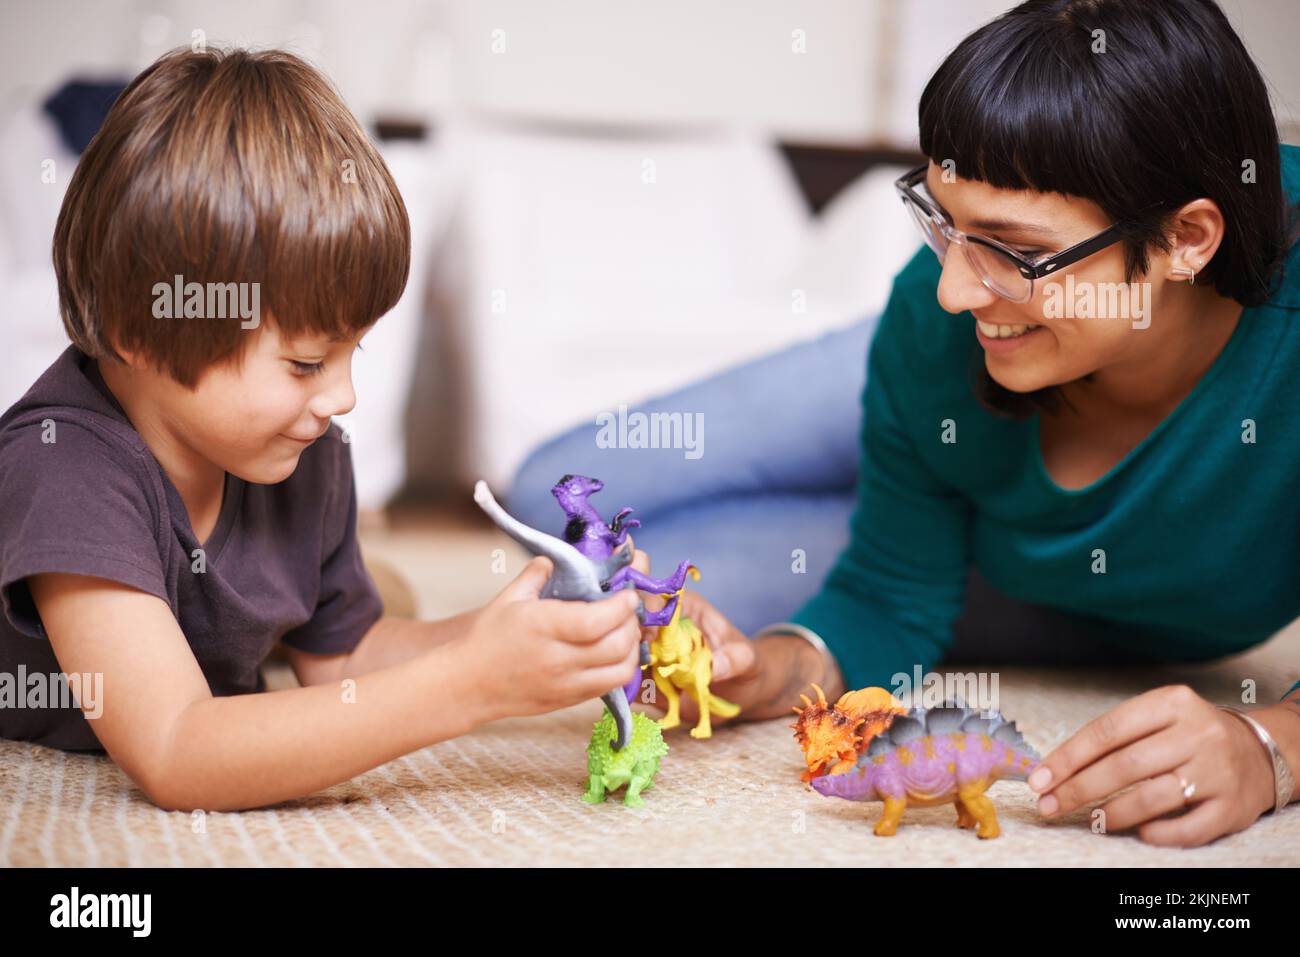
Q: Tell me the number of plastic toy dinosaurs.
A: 6